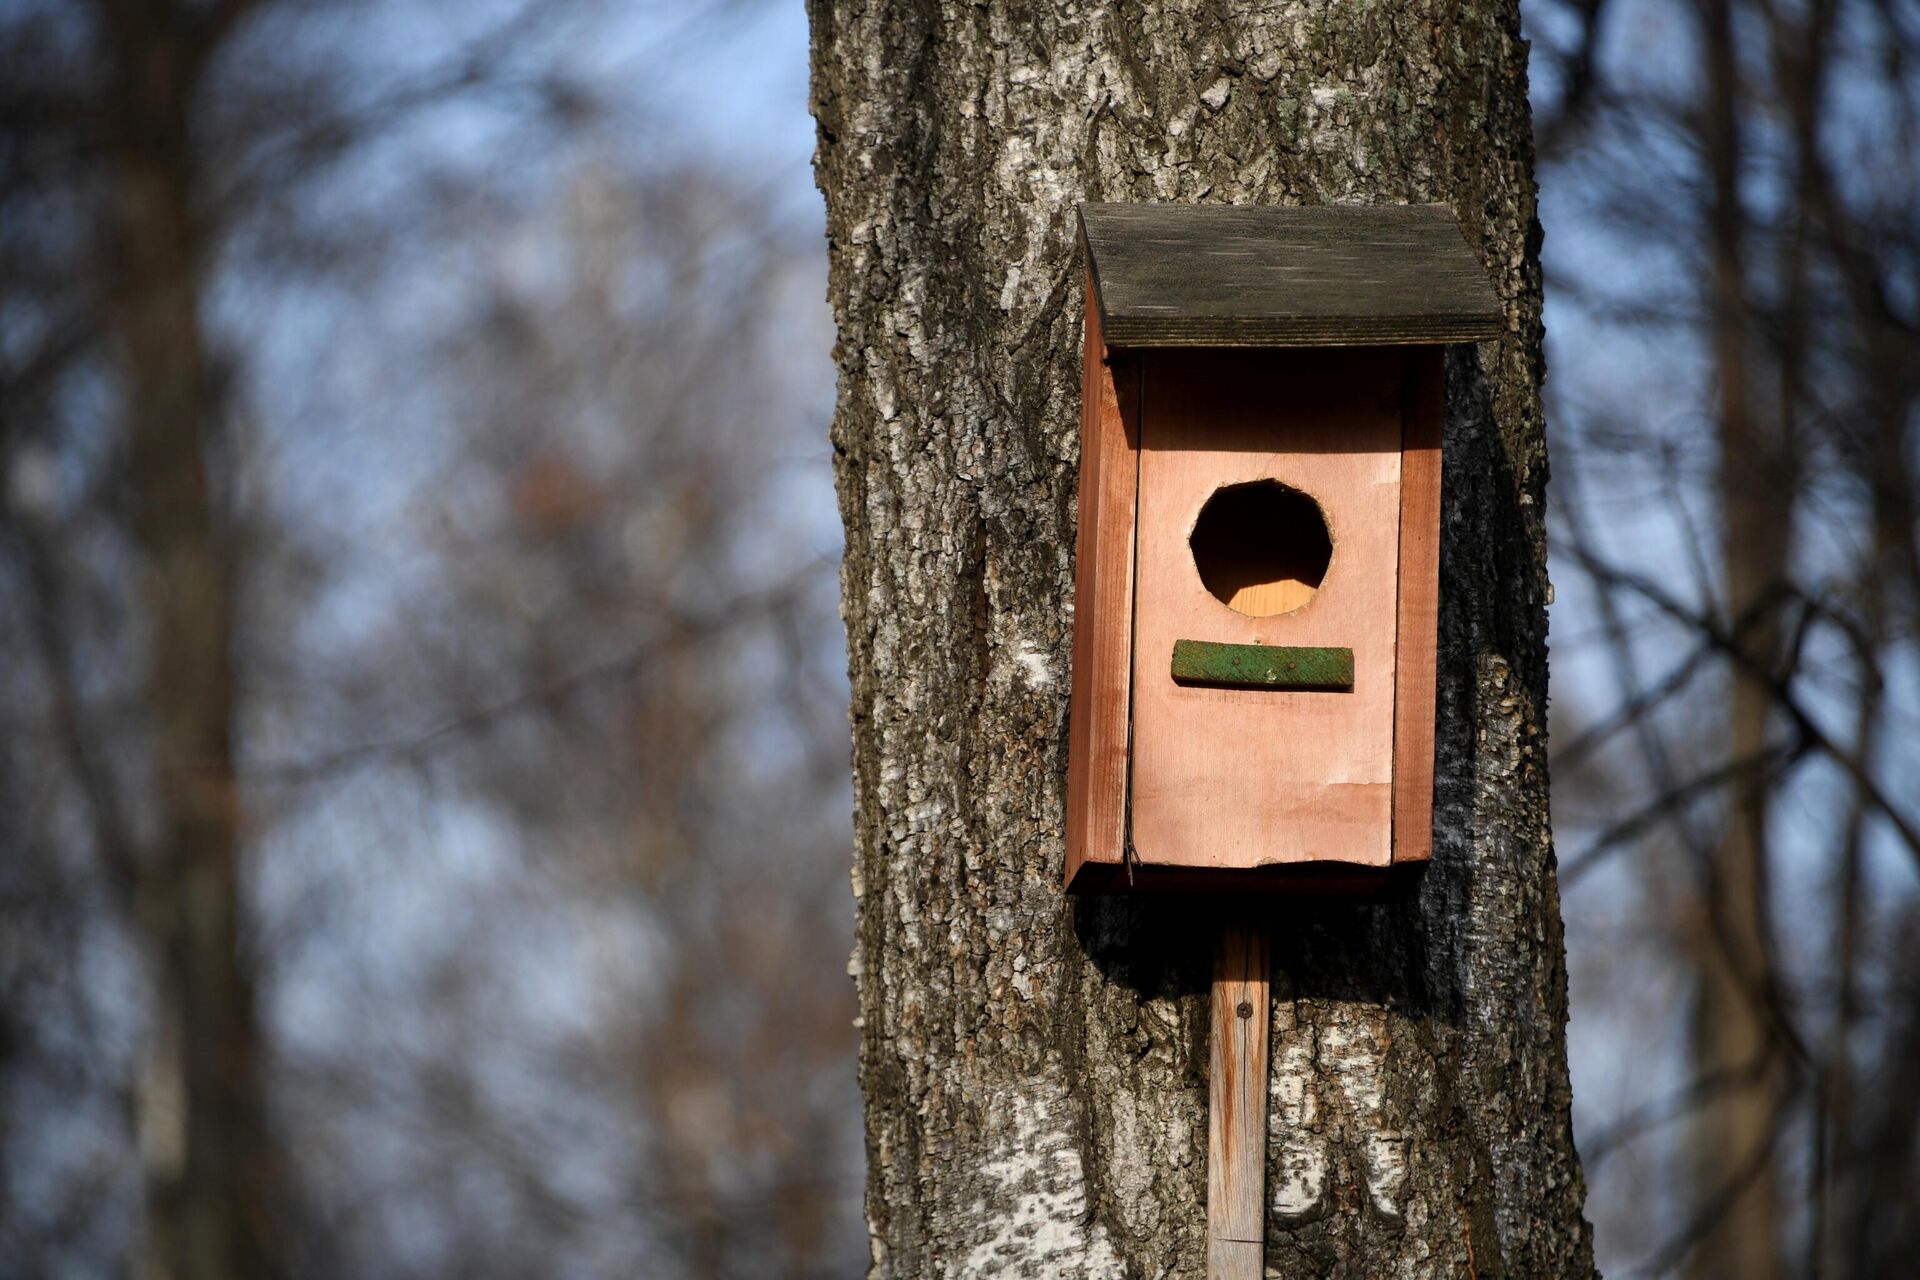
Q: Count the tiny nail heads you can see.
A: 2